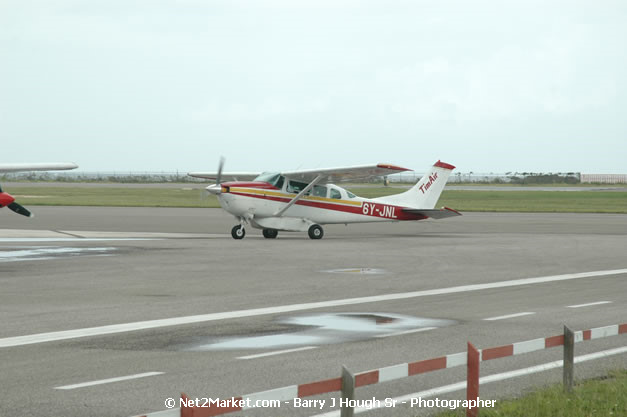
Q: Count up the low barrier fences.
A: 1